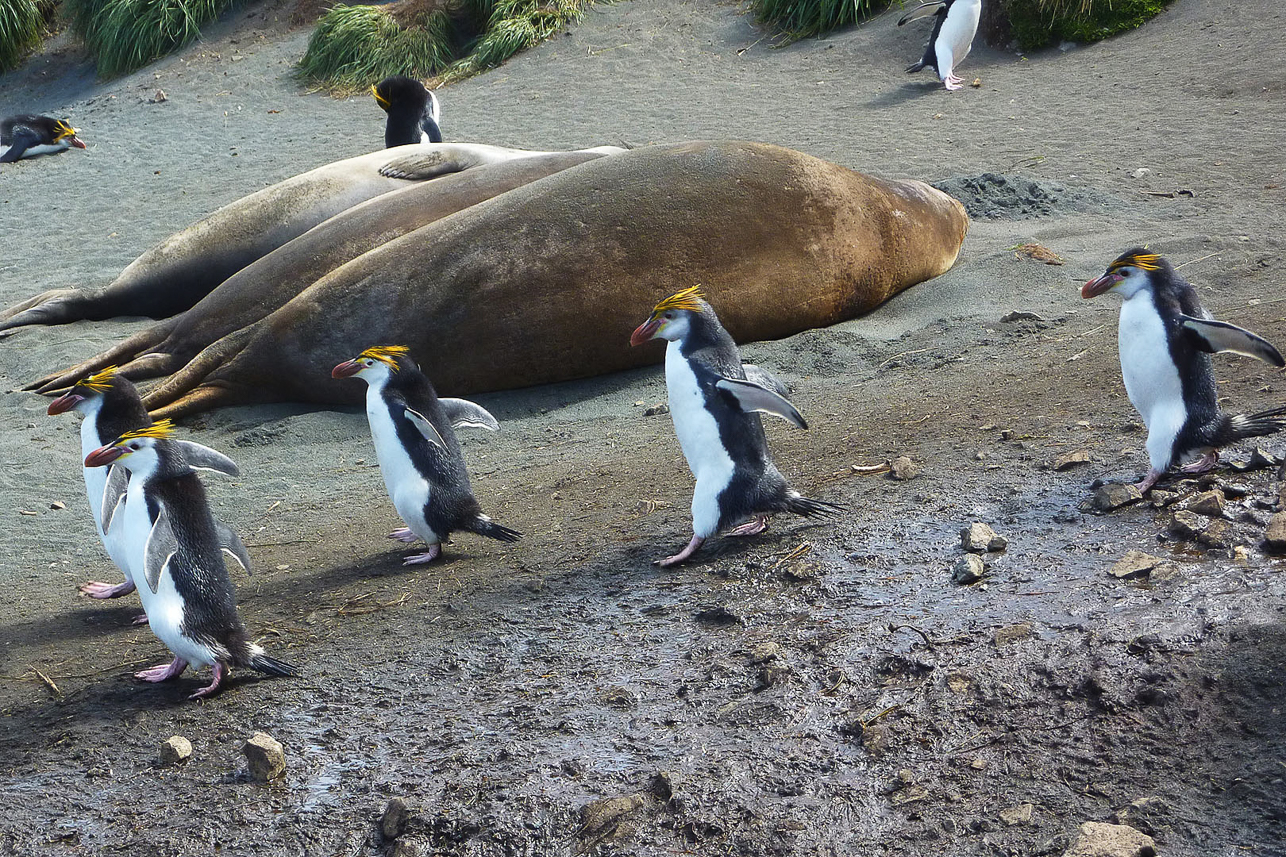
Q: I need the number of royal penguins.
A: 8